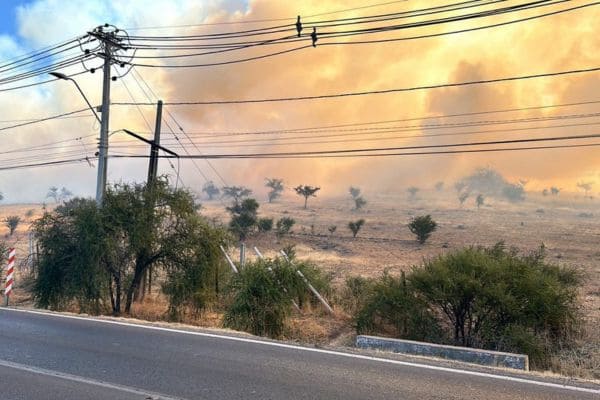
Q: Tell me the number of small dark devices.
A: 2